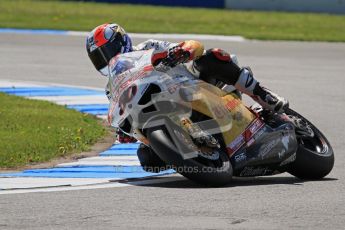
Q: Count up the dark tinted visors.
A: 1